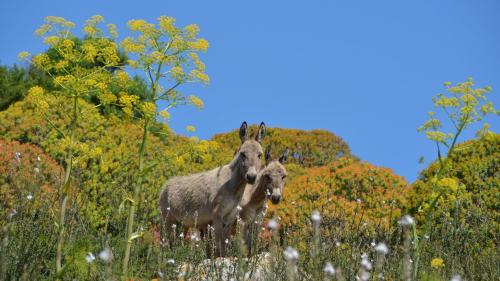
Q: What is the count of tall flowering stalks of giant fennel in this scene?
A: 3